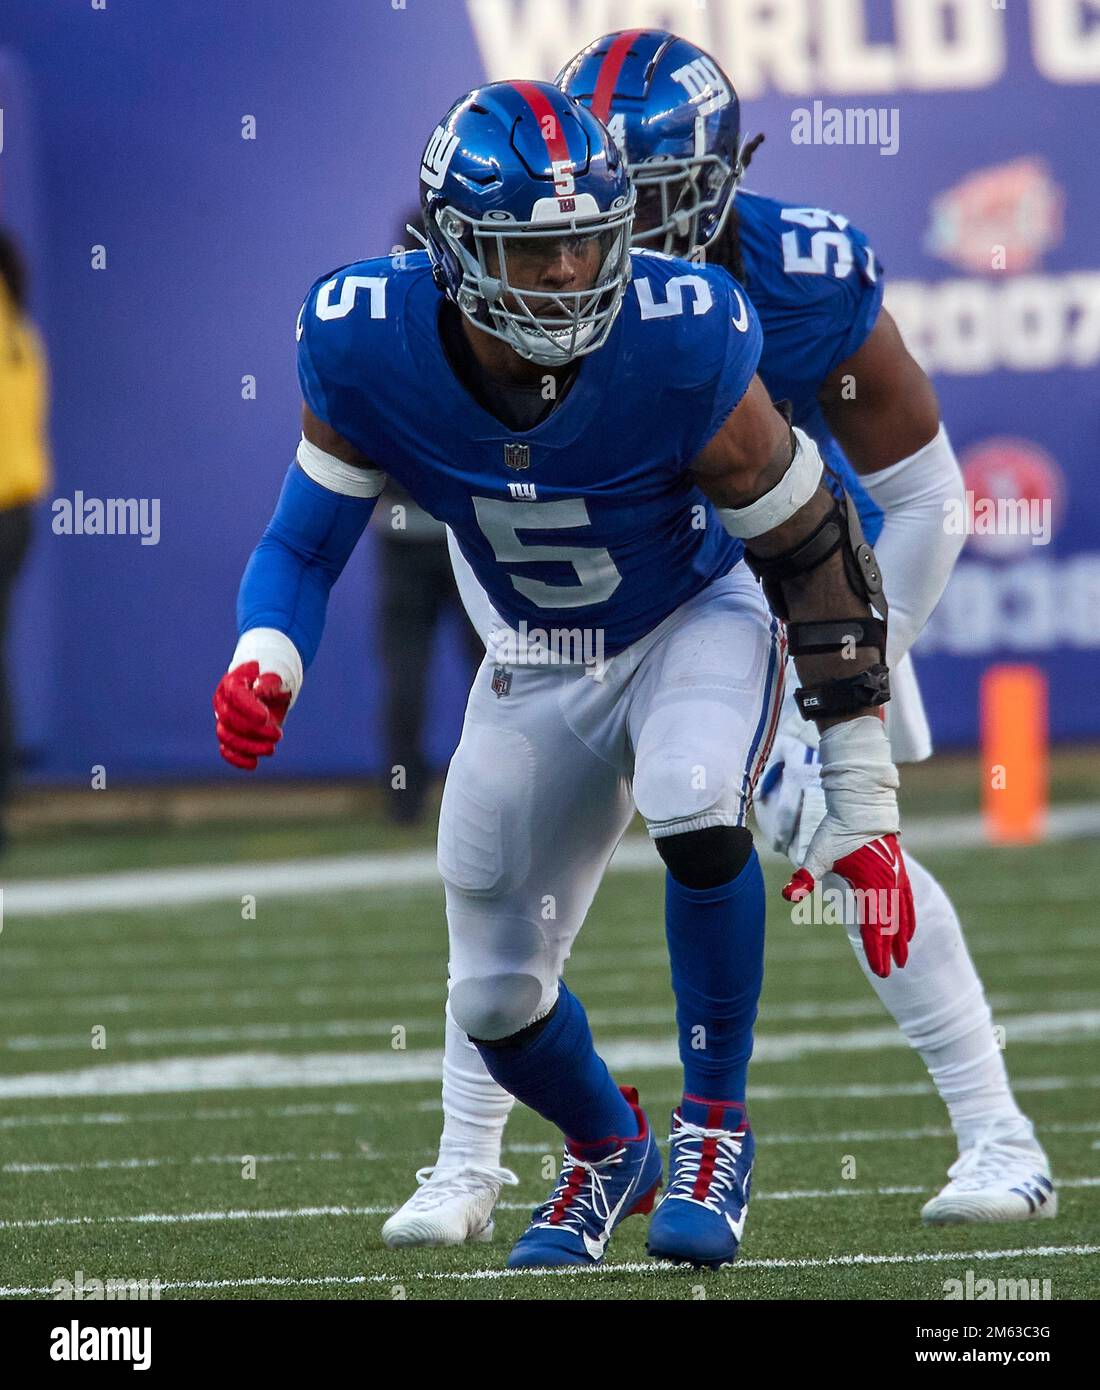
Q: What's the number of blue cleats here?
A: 2